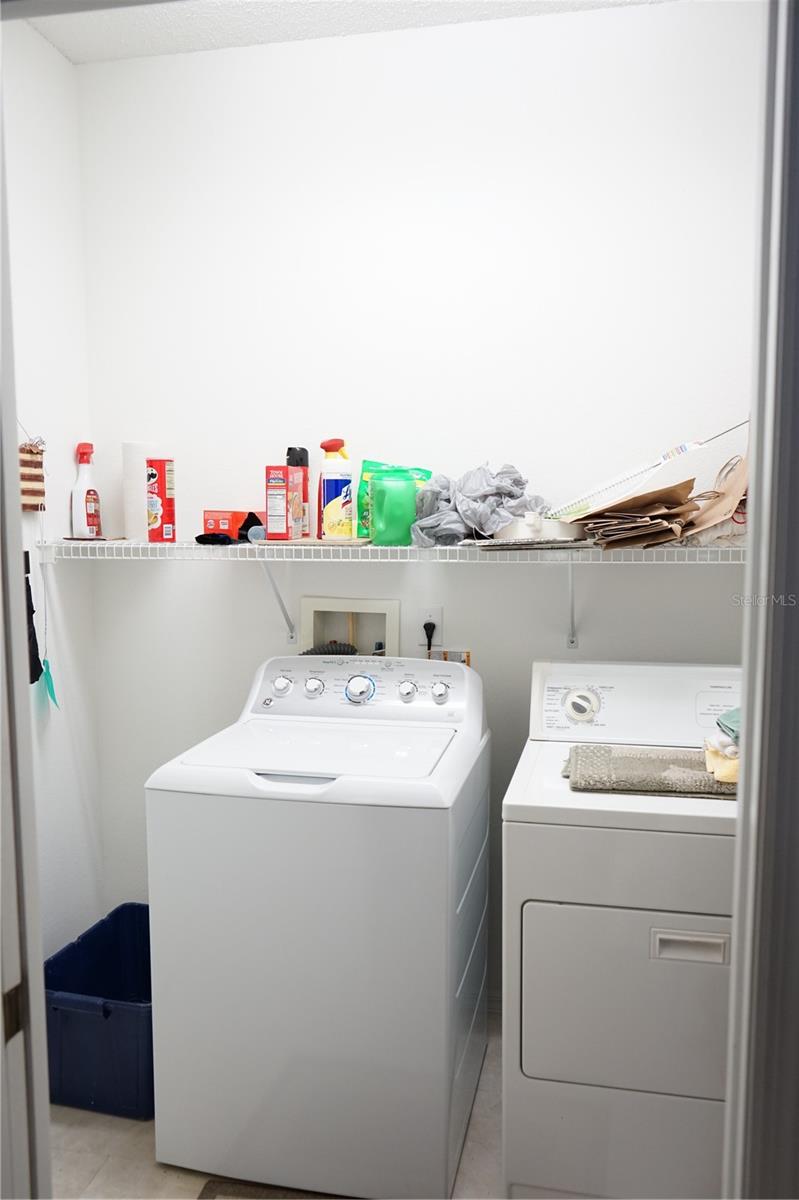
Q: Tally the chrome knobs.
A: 5